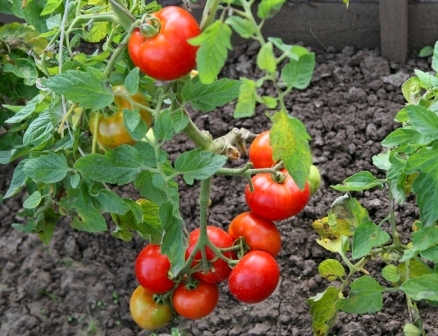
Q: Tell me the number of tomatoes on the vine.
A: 11